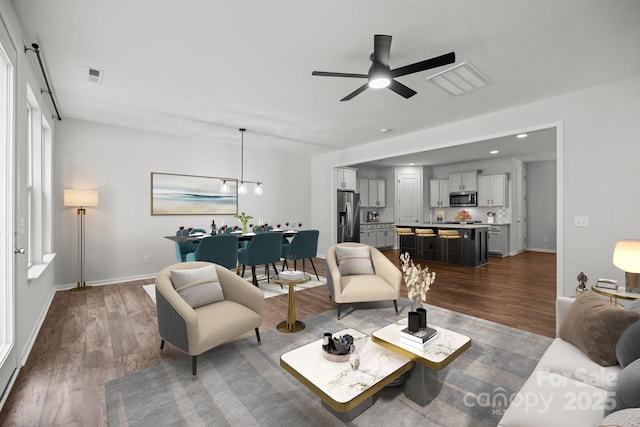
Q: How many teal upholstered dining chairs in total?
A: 6